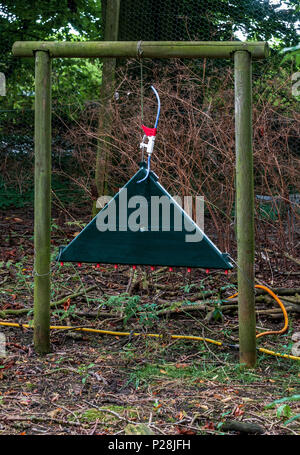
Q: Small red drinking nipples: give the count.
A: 10